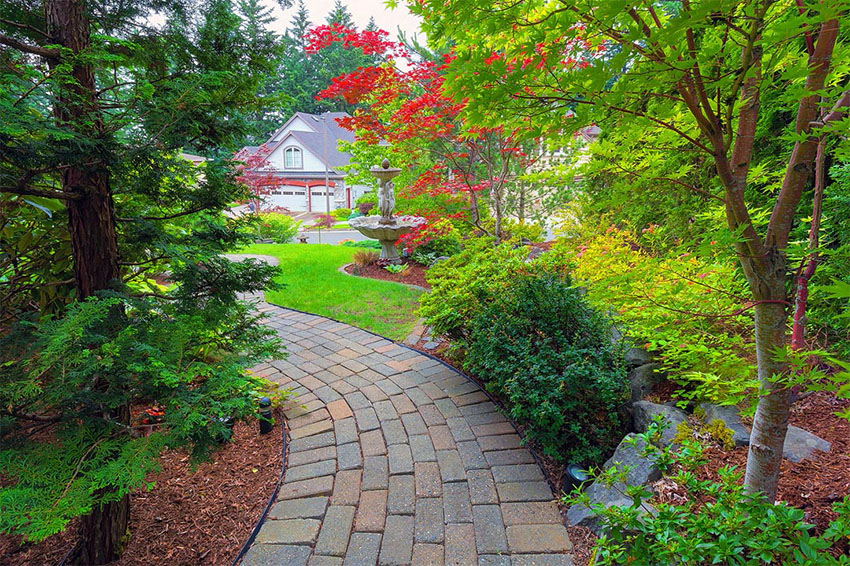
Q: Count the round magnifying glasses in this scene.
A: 0